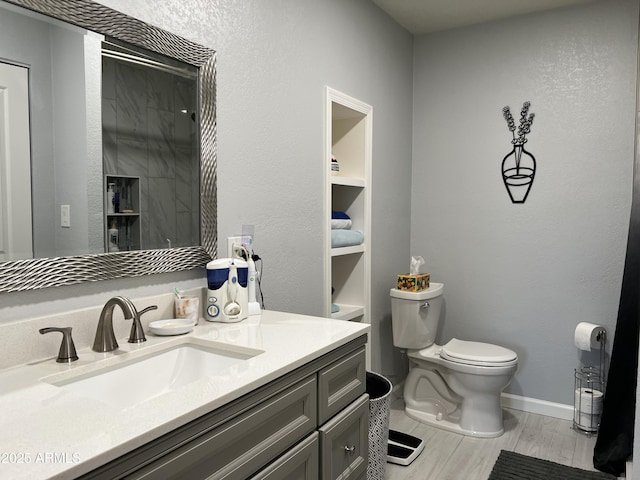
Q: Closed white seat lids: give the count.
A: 1